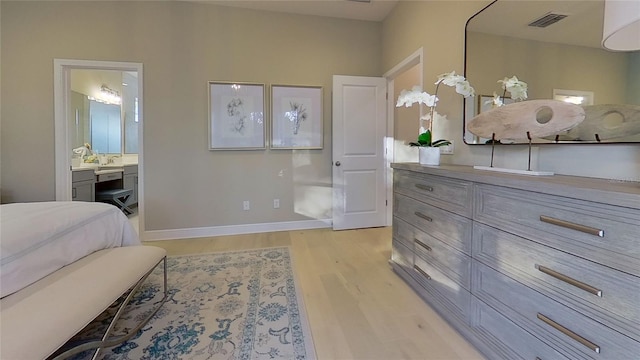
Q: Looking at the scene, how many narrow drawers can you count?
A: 4